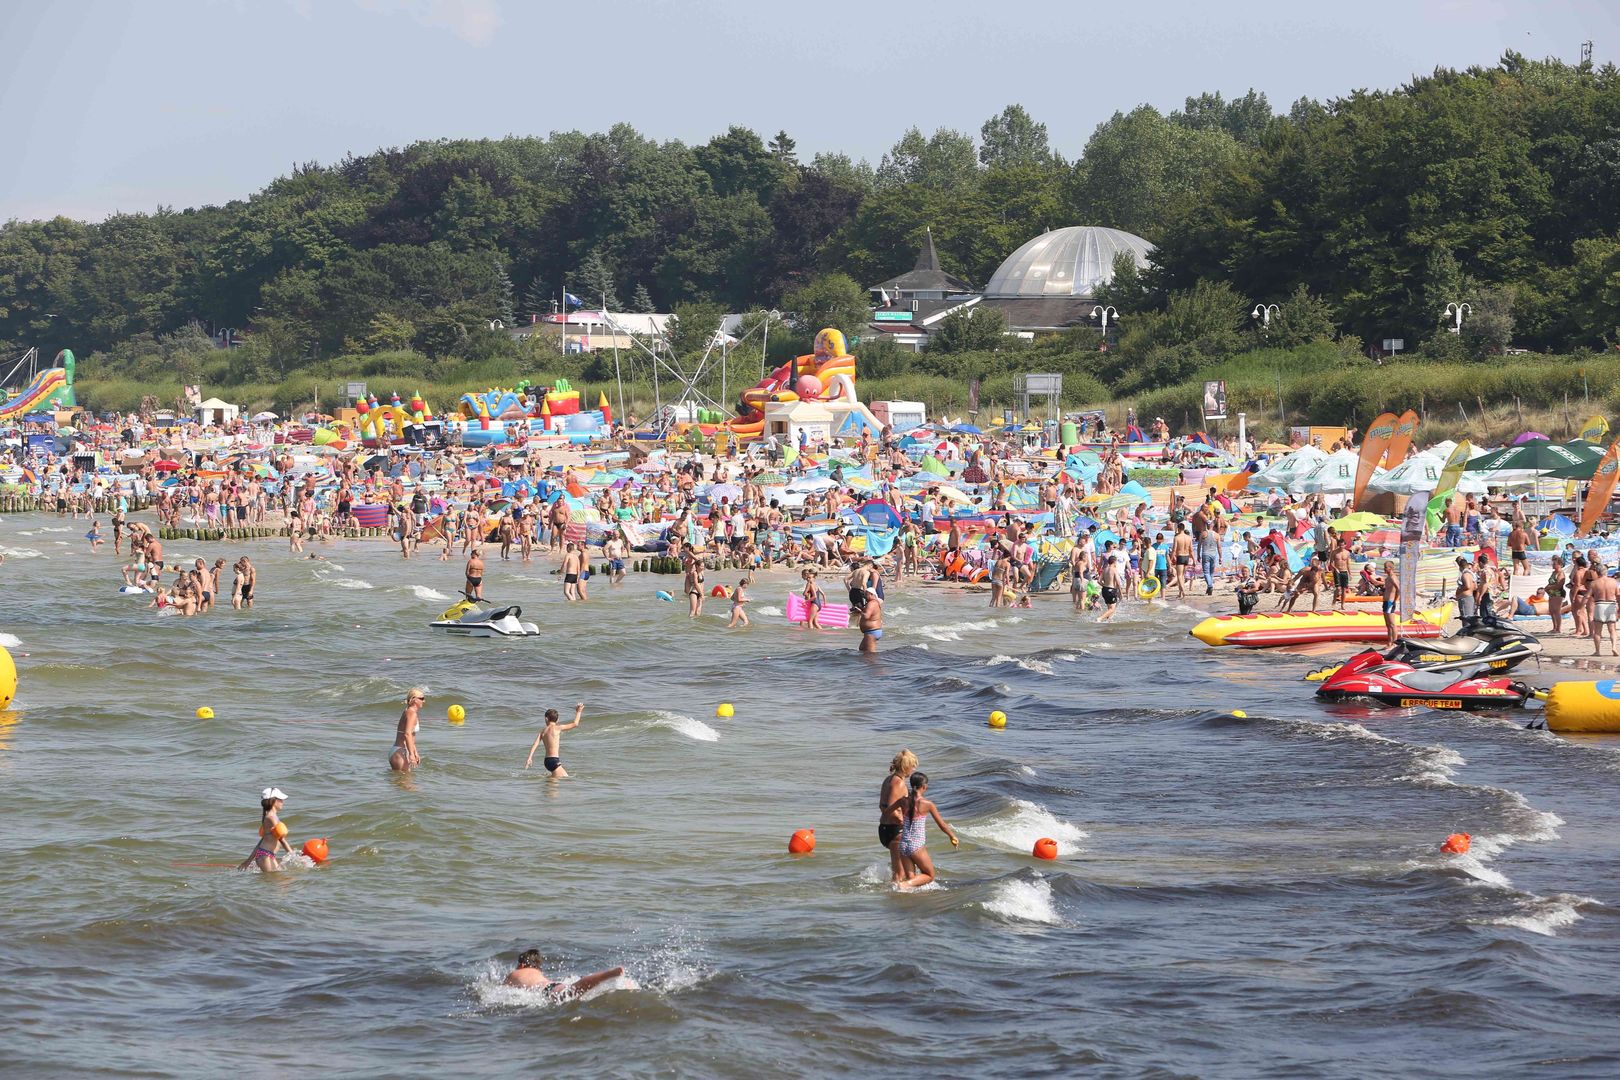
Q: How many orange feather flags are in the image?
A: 3